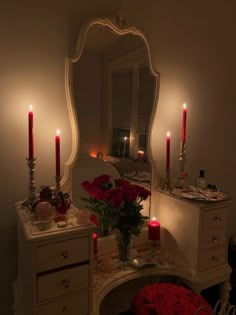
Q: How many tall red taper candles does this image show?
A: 4